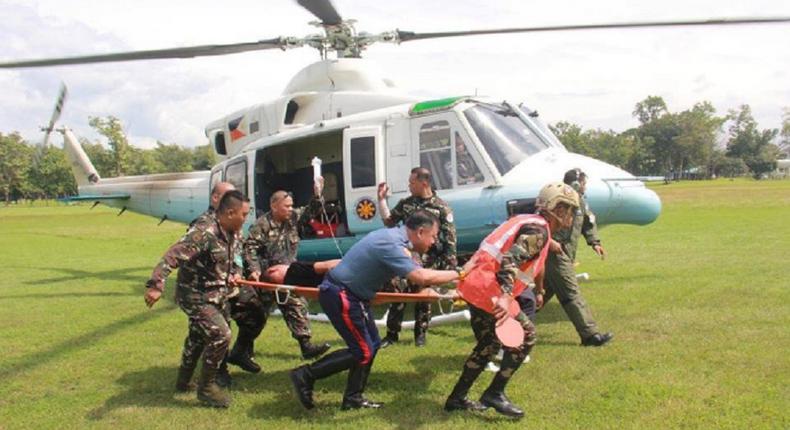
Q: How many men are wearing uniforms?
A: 7